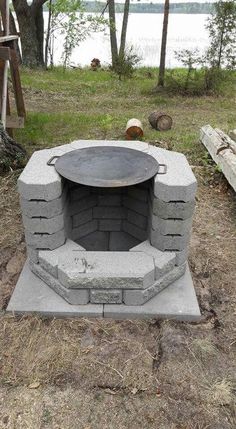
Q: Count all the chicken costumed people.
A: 0